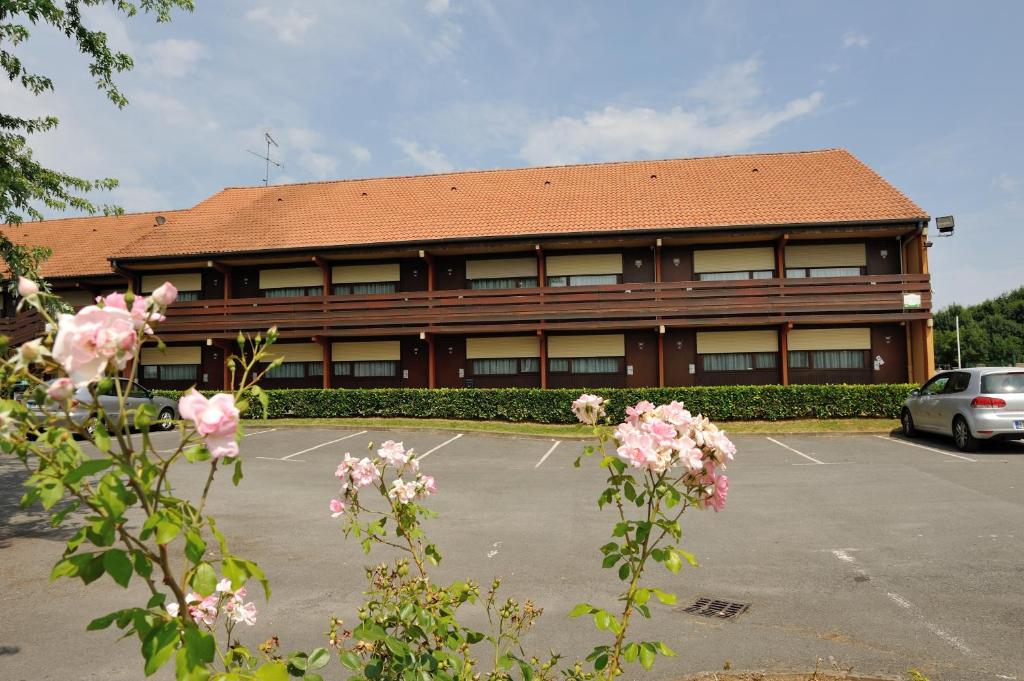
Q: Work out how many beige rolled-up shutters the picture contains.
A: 14